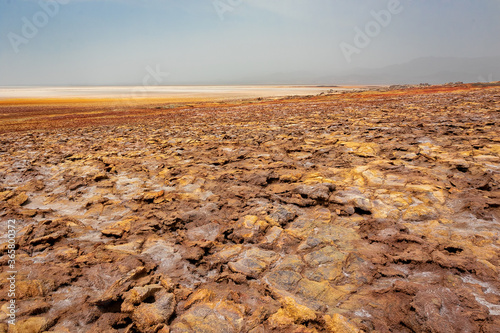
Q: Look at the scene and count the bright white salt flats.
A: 1